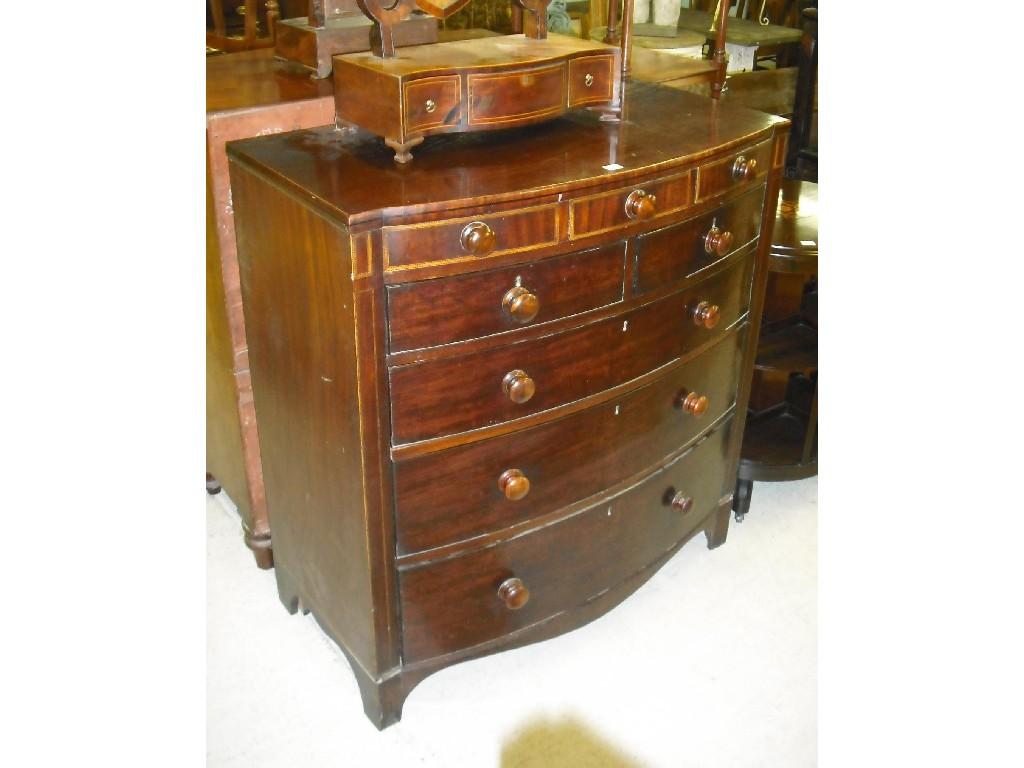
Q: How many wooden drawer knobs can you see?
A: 11